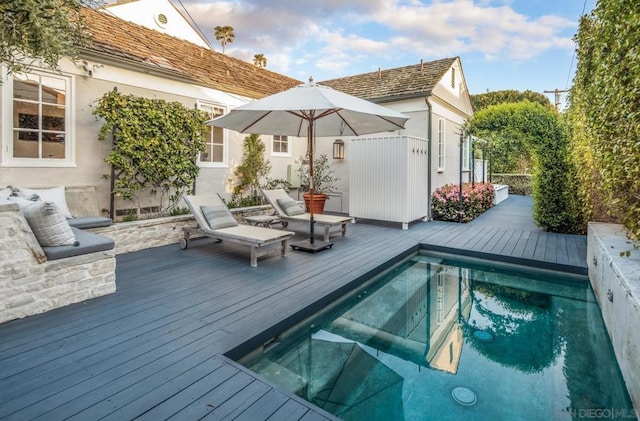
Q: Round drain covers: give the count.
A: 2